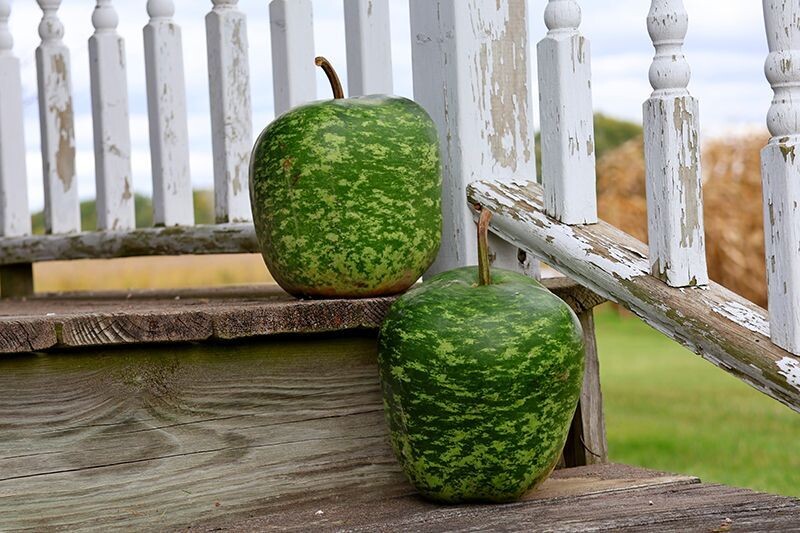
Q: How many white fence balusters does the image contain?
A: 10